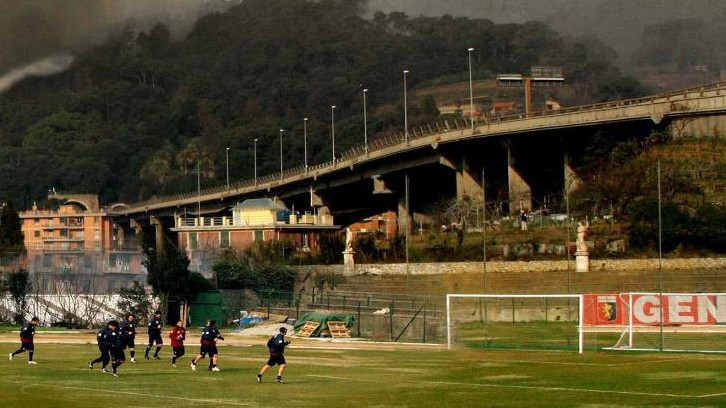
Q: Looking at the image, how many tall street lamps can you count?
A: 8